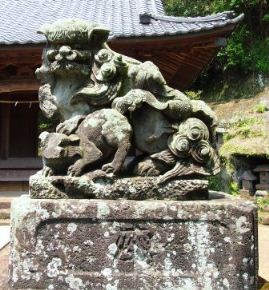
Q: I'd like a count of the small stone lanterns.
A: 2